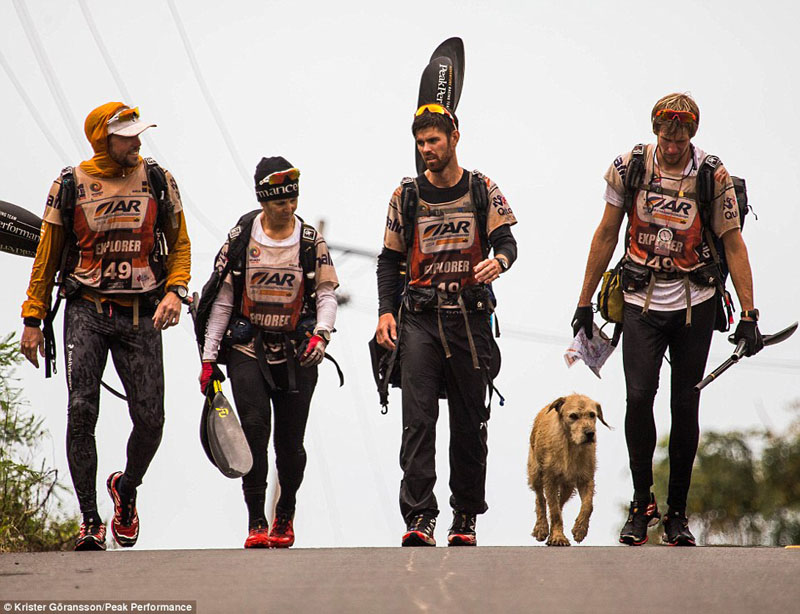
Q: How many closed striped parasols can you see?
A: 0